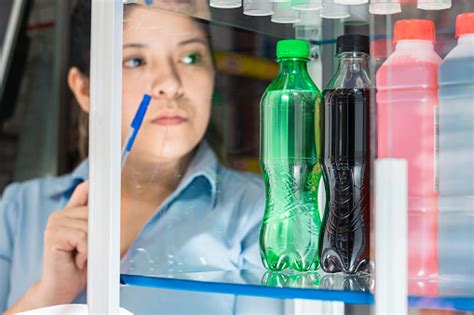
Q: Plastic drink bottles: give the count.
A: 4